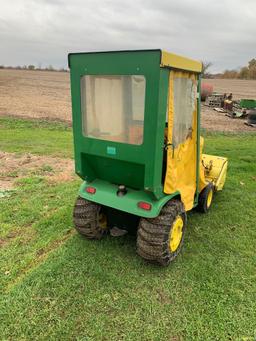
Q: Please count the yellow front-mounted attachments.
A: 1